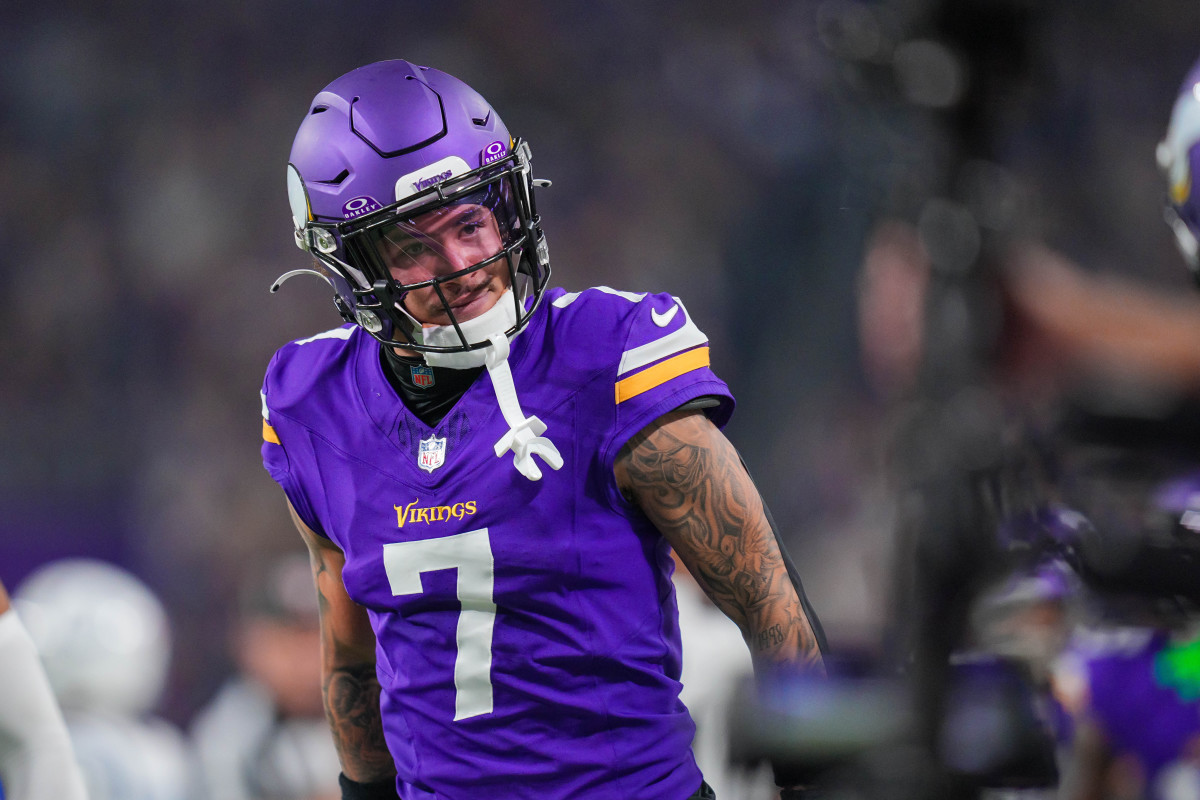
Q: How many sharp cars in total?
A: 0